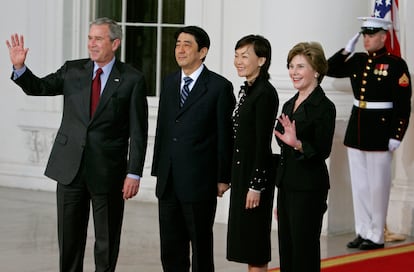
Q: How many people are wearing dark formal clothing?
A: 4